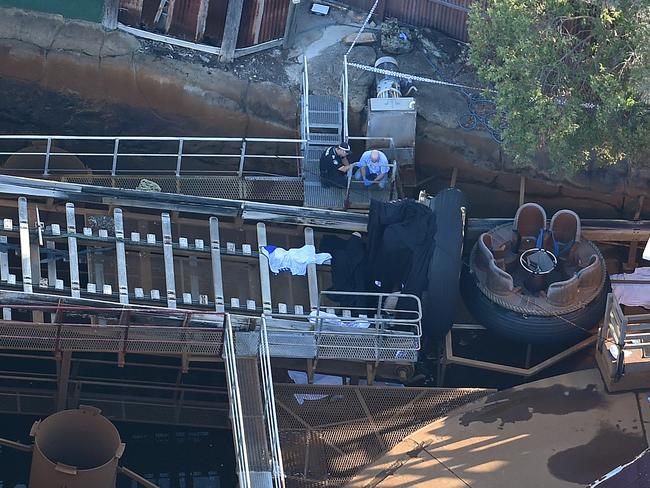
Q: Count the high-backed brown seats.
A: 6